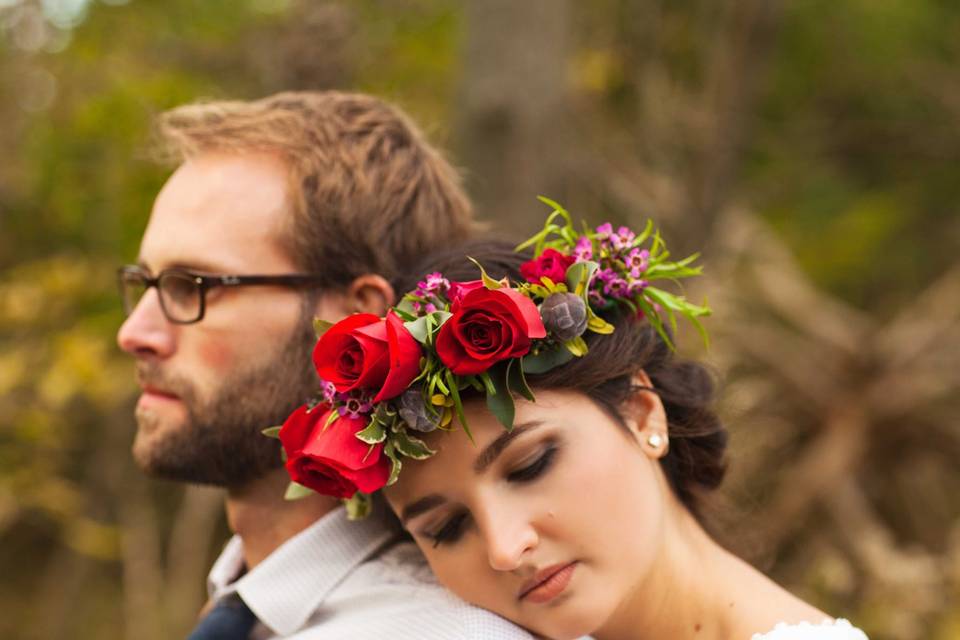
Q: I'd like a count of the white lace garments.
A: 1